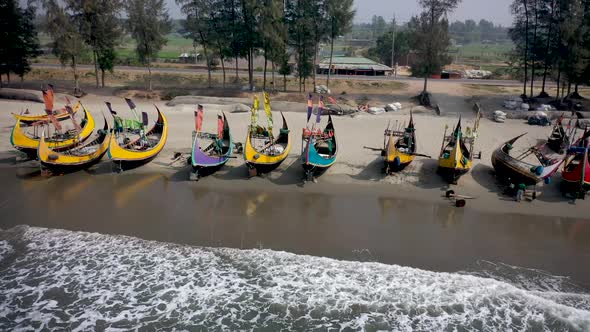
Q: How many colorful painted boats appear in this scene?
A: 11